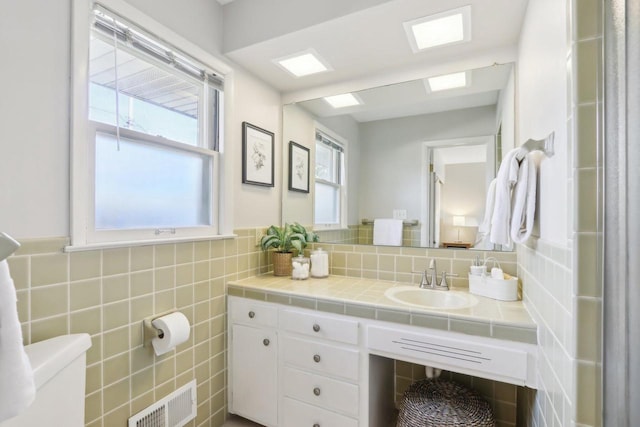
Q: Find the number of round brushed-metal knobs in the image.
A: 6